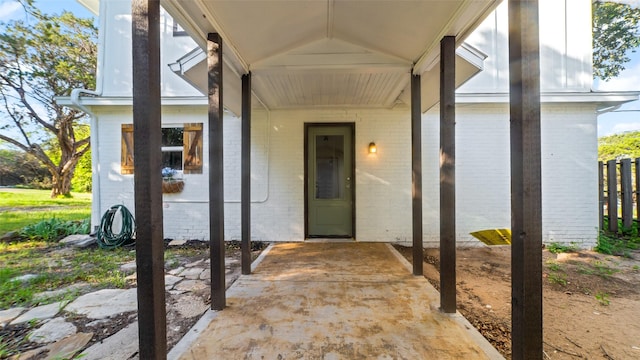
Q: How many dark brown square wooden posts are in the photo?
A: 6